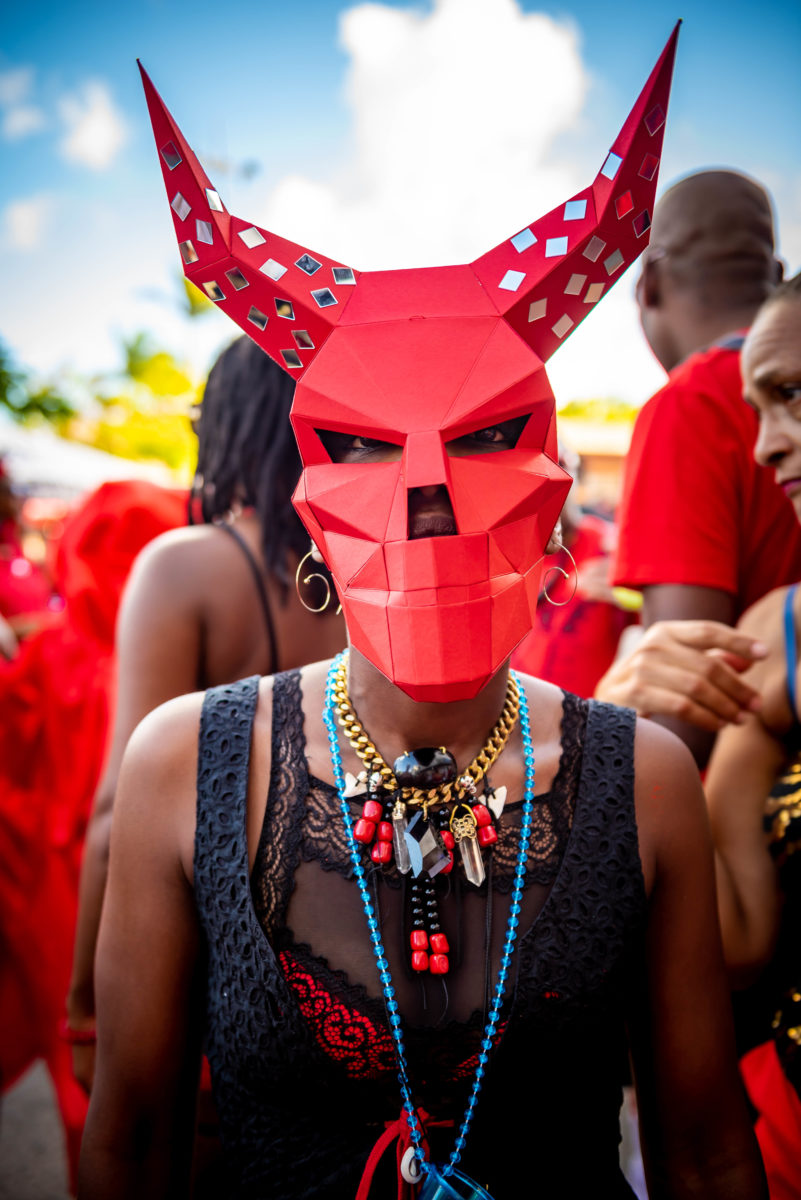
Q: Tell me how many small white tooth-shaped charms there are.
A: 2